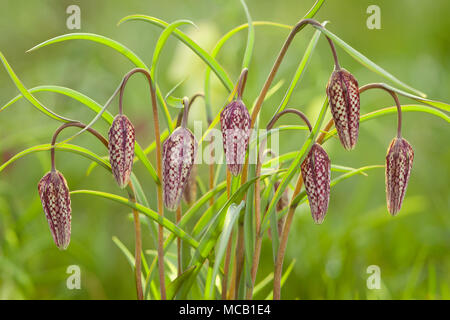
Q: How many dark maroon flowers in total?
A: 7